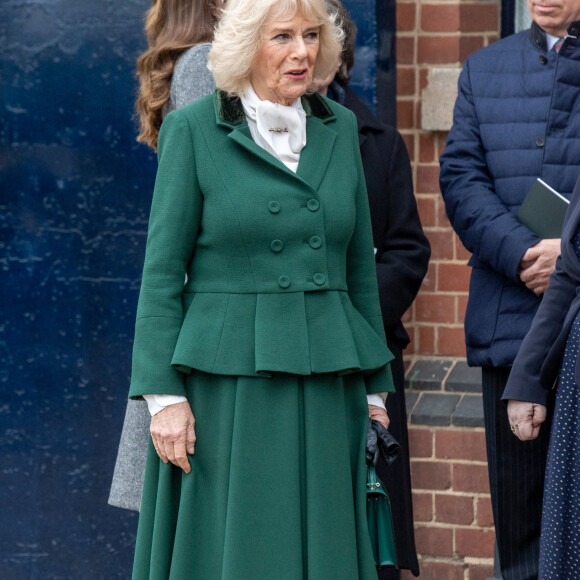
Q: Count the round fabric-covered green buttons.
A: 6